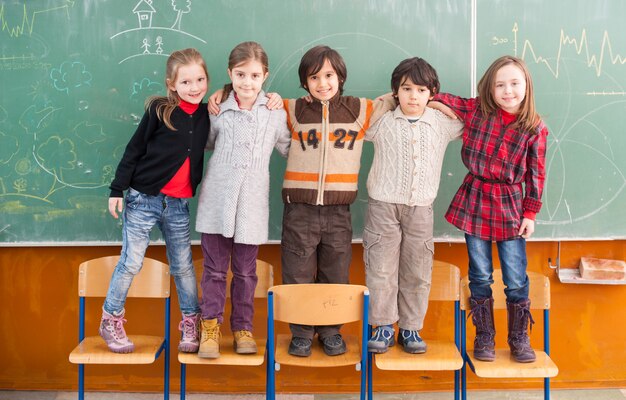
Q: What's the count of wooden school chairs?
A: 5